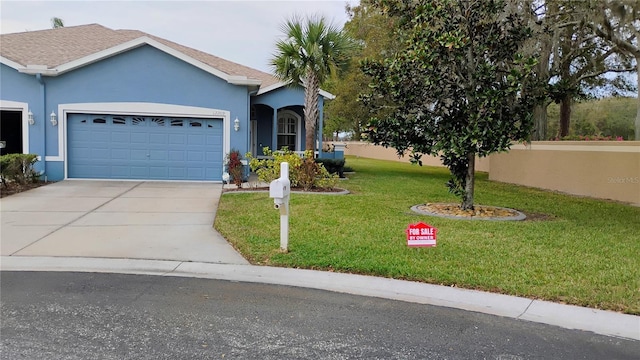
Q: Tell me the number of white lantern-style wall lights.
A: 3